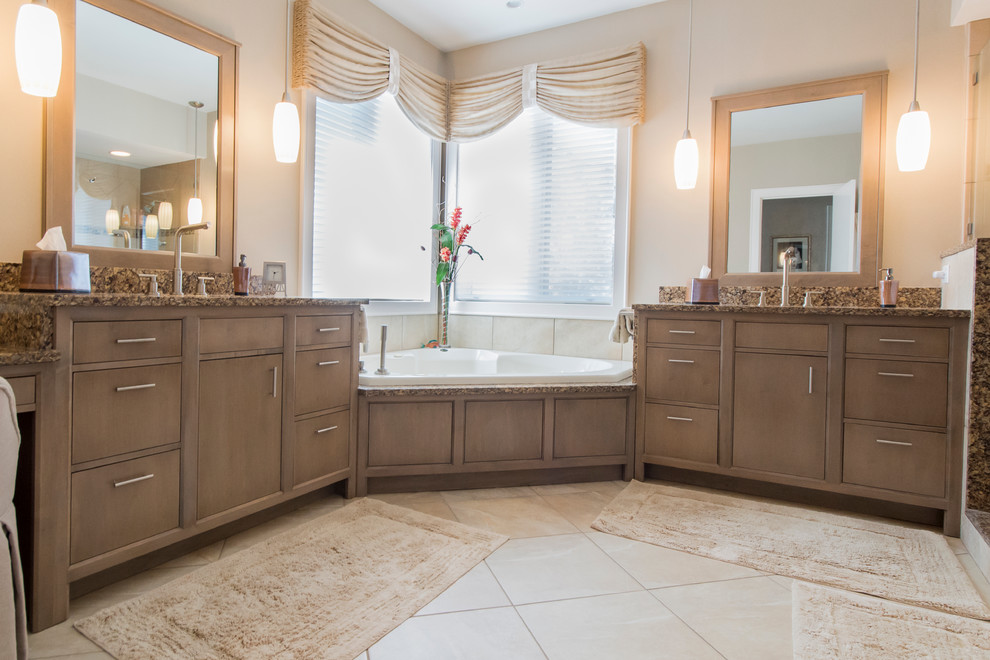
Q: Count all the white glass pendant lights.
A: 4